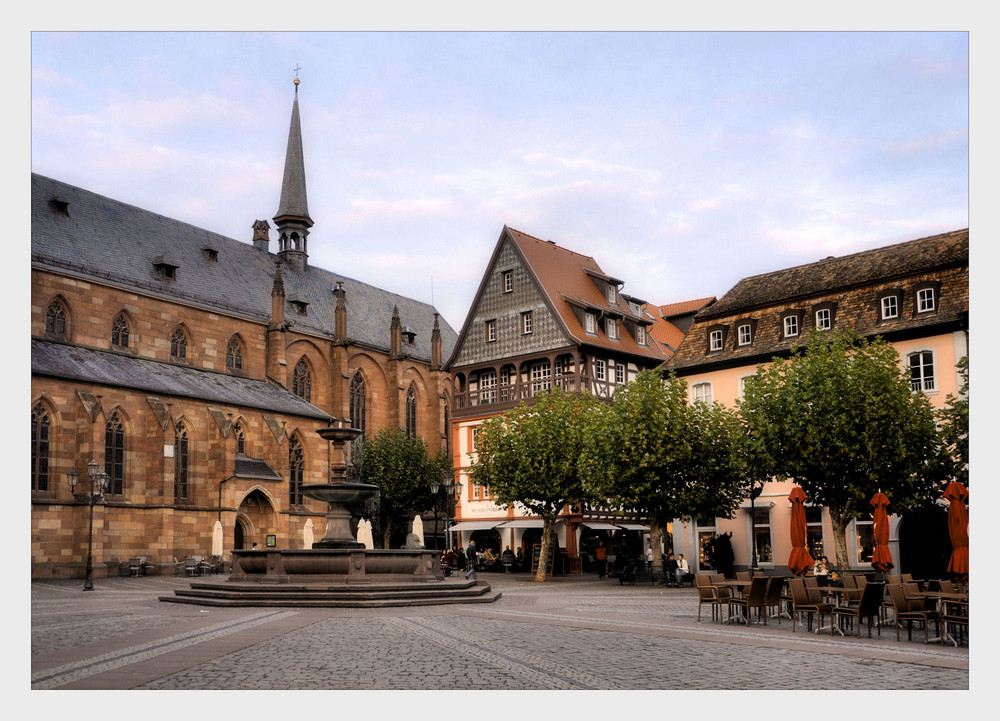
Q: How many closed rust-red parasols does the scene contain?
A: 3